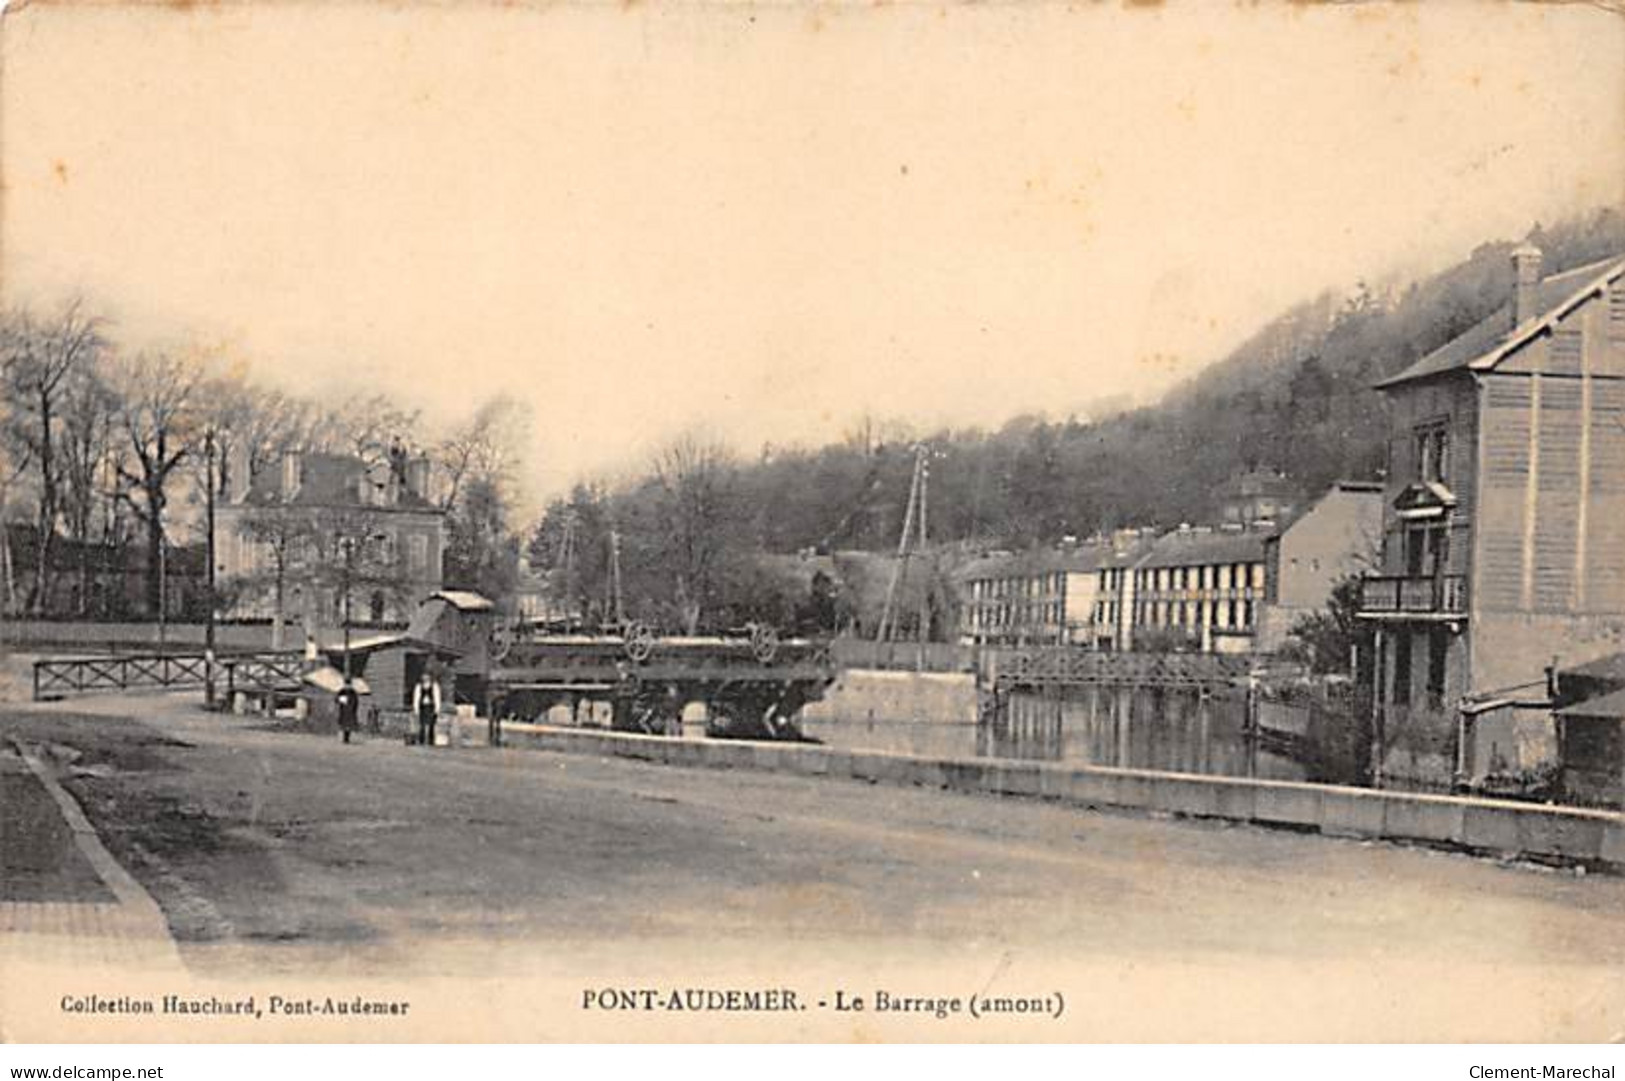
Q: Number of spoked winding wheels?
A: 3